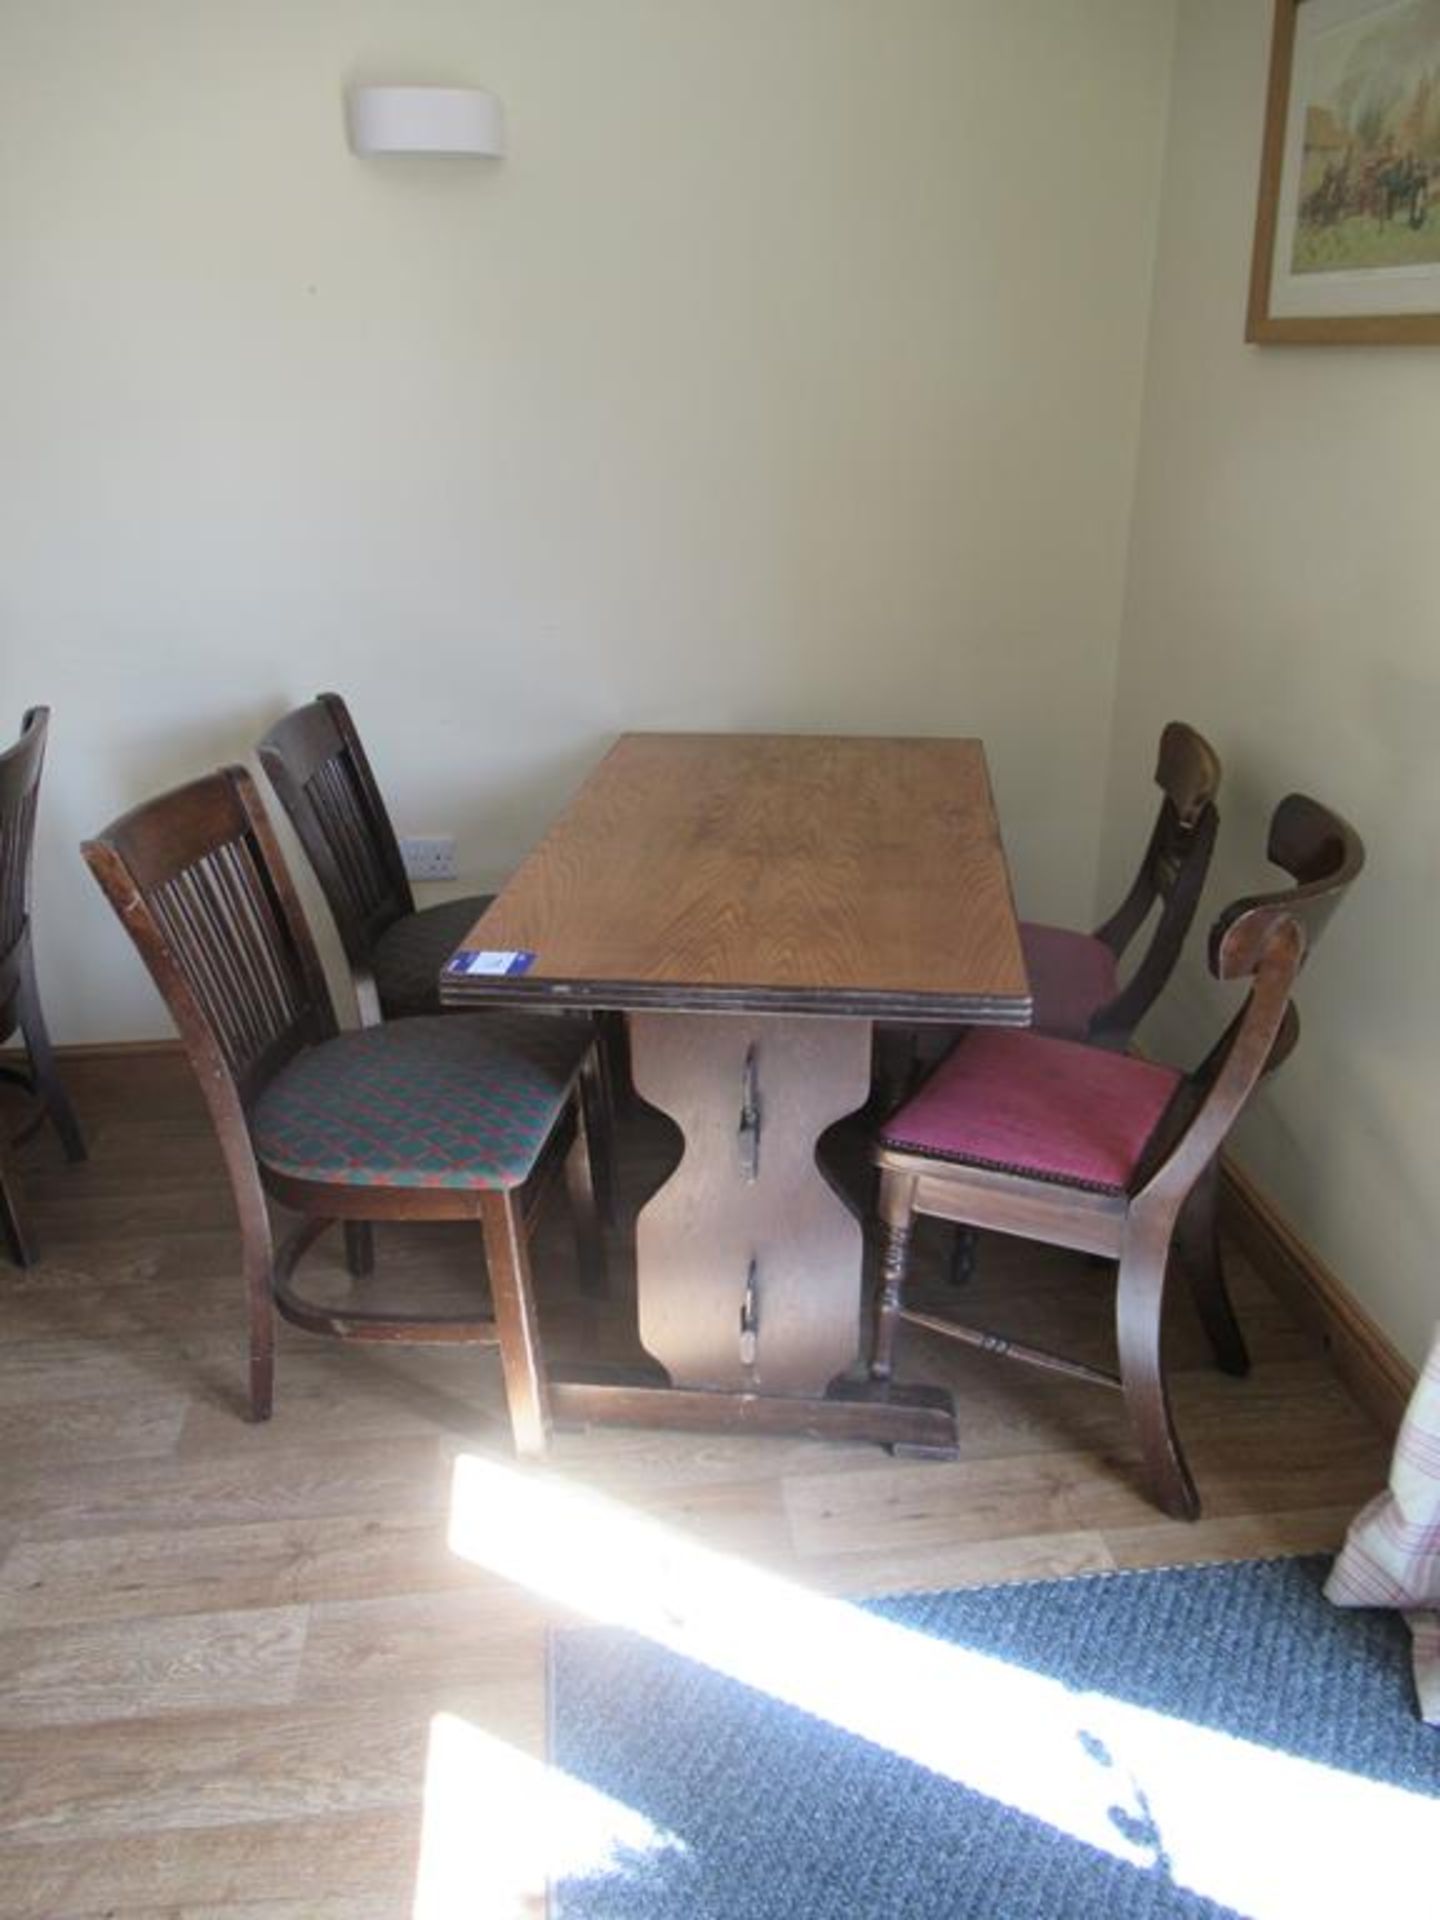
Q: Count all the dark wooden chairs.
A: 5